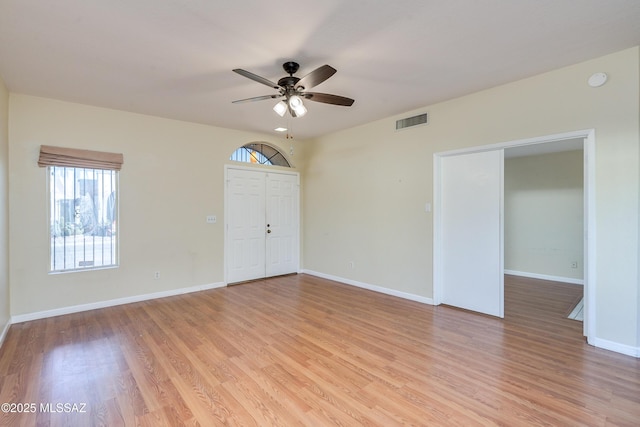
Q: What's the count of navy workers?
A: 0